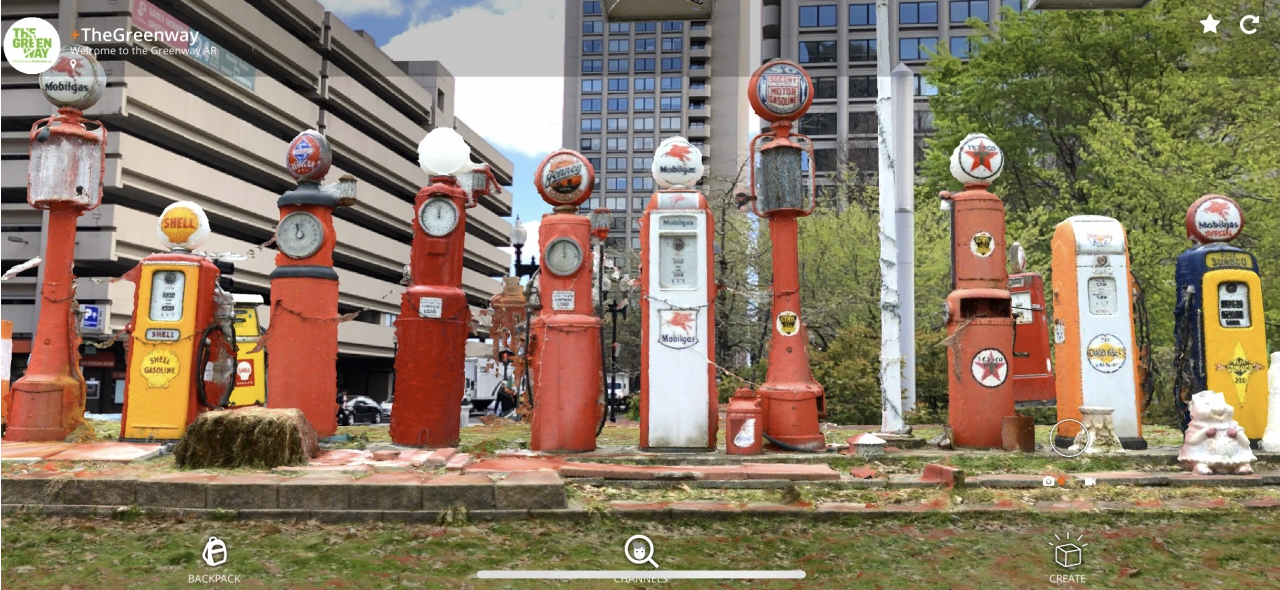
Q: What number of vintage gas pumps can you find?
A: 12